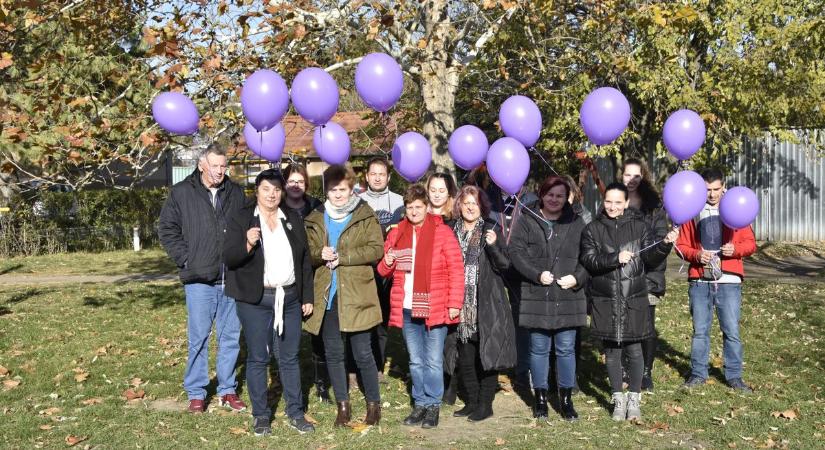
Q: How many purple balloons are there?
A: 14